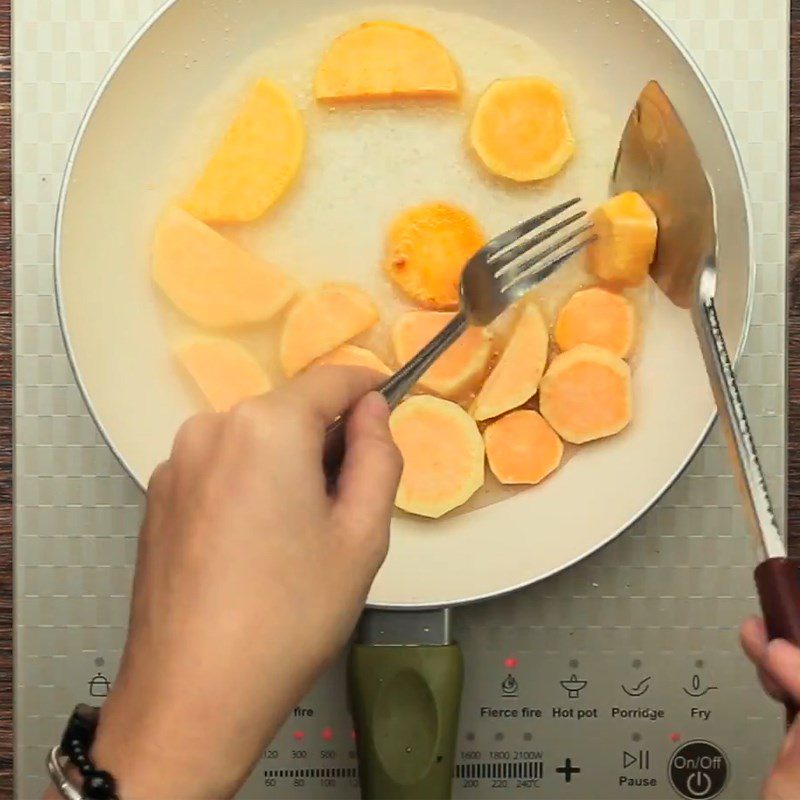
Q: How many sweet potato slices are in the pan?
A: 15